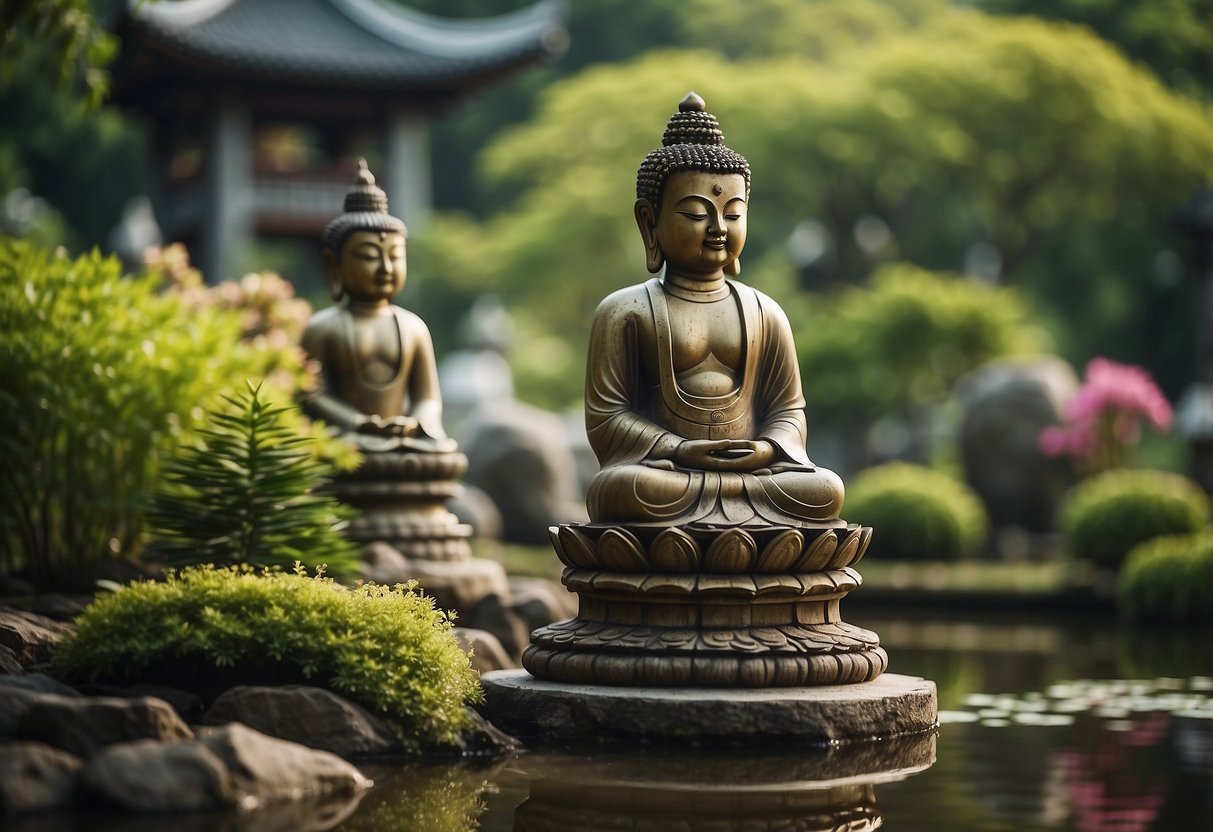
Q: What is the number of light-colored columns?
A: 2